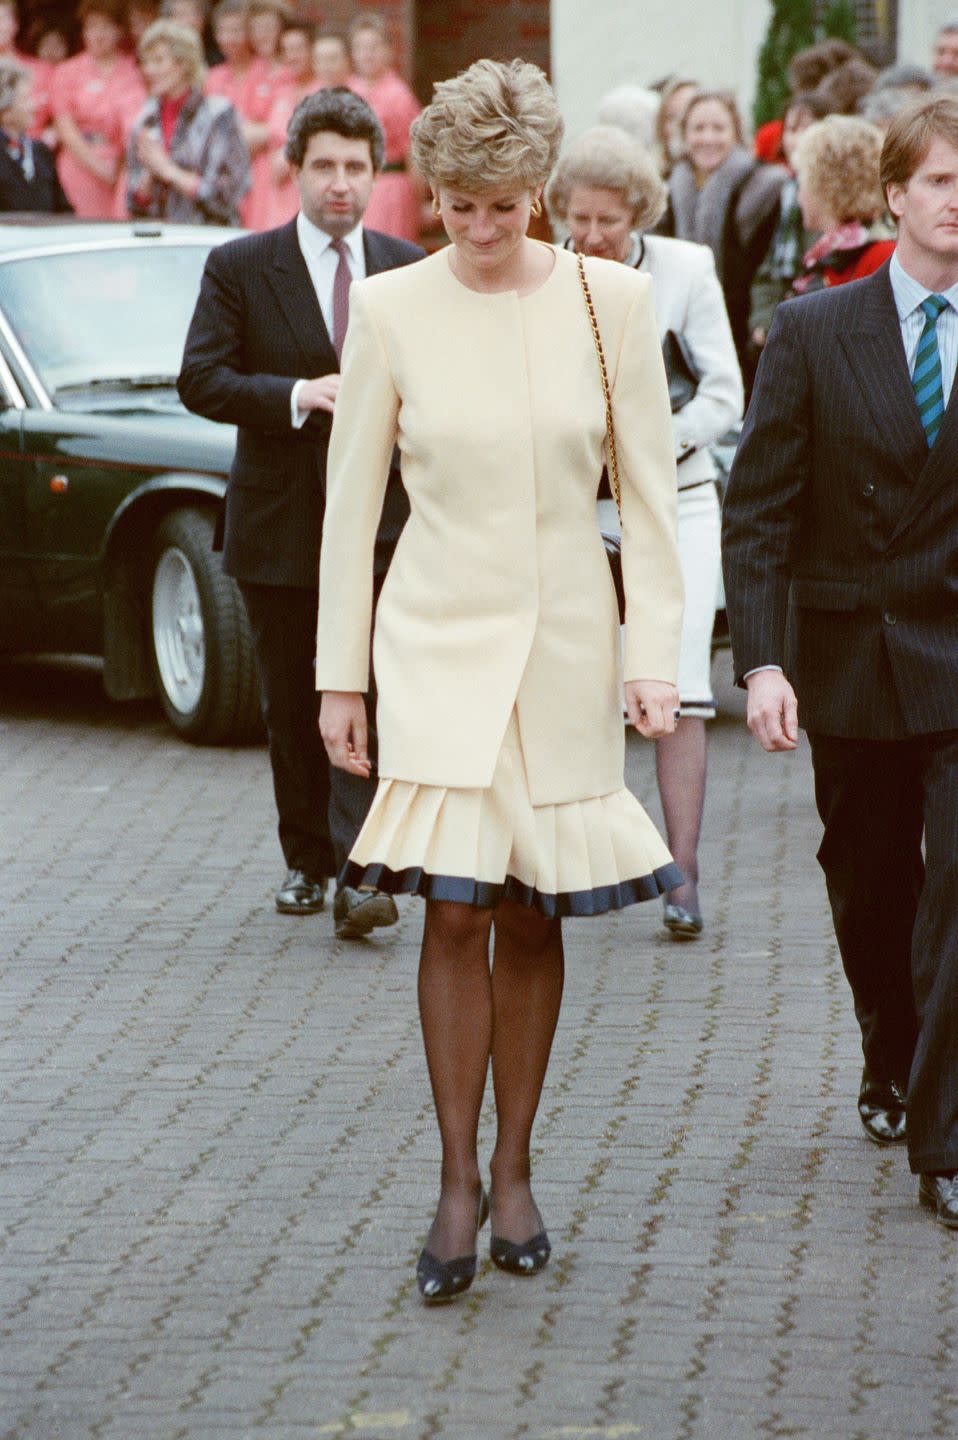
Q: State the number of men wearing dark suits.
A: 2